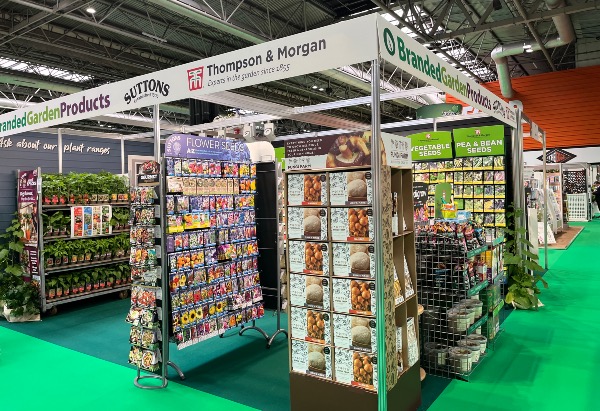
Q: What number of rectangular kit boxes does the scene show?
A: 12